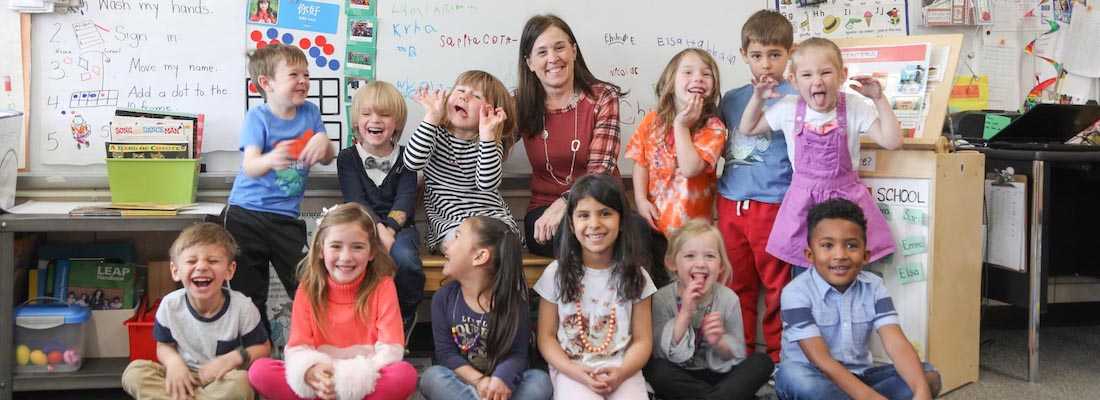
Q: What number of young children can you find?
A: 12